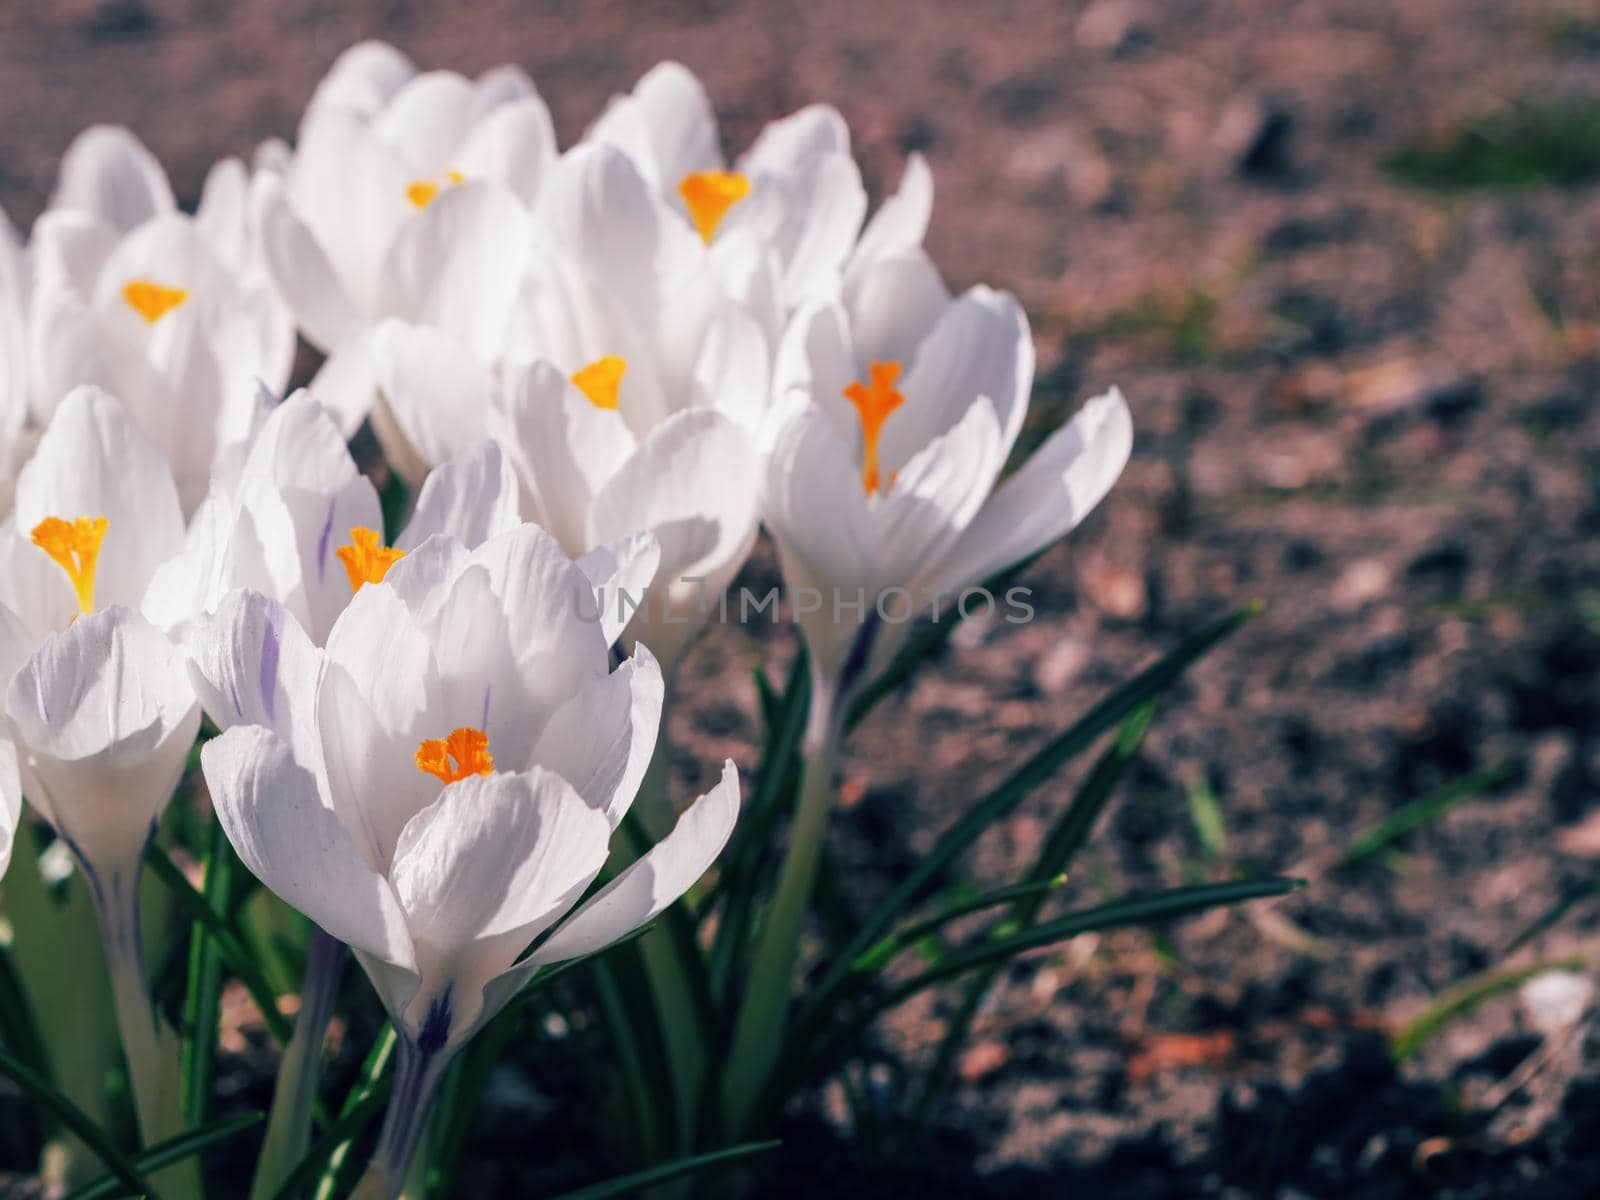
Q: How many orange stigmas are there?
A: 8